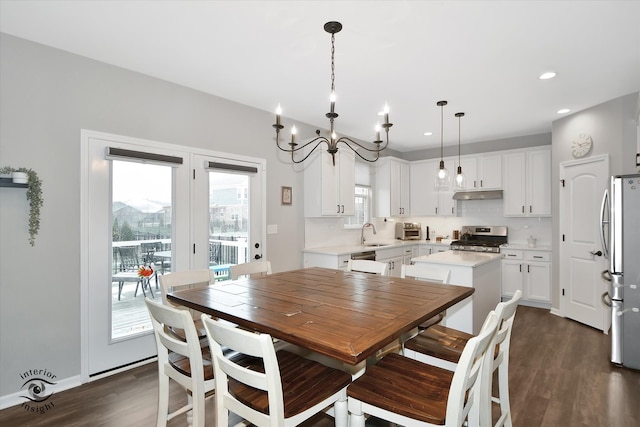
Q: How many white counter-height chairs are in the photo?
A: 8